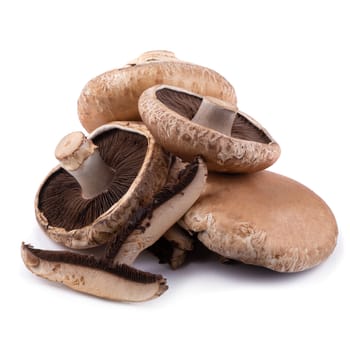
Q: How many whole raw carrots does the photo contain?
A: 0